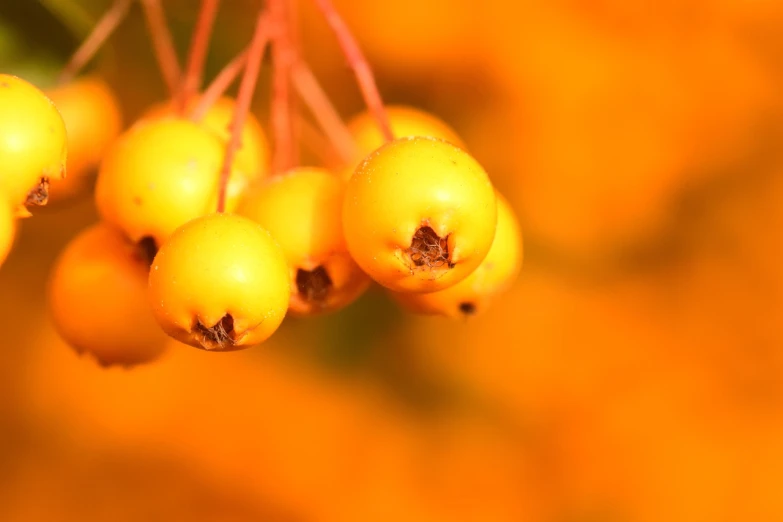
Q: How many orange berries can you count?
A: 11